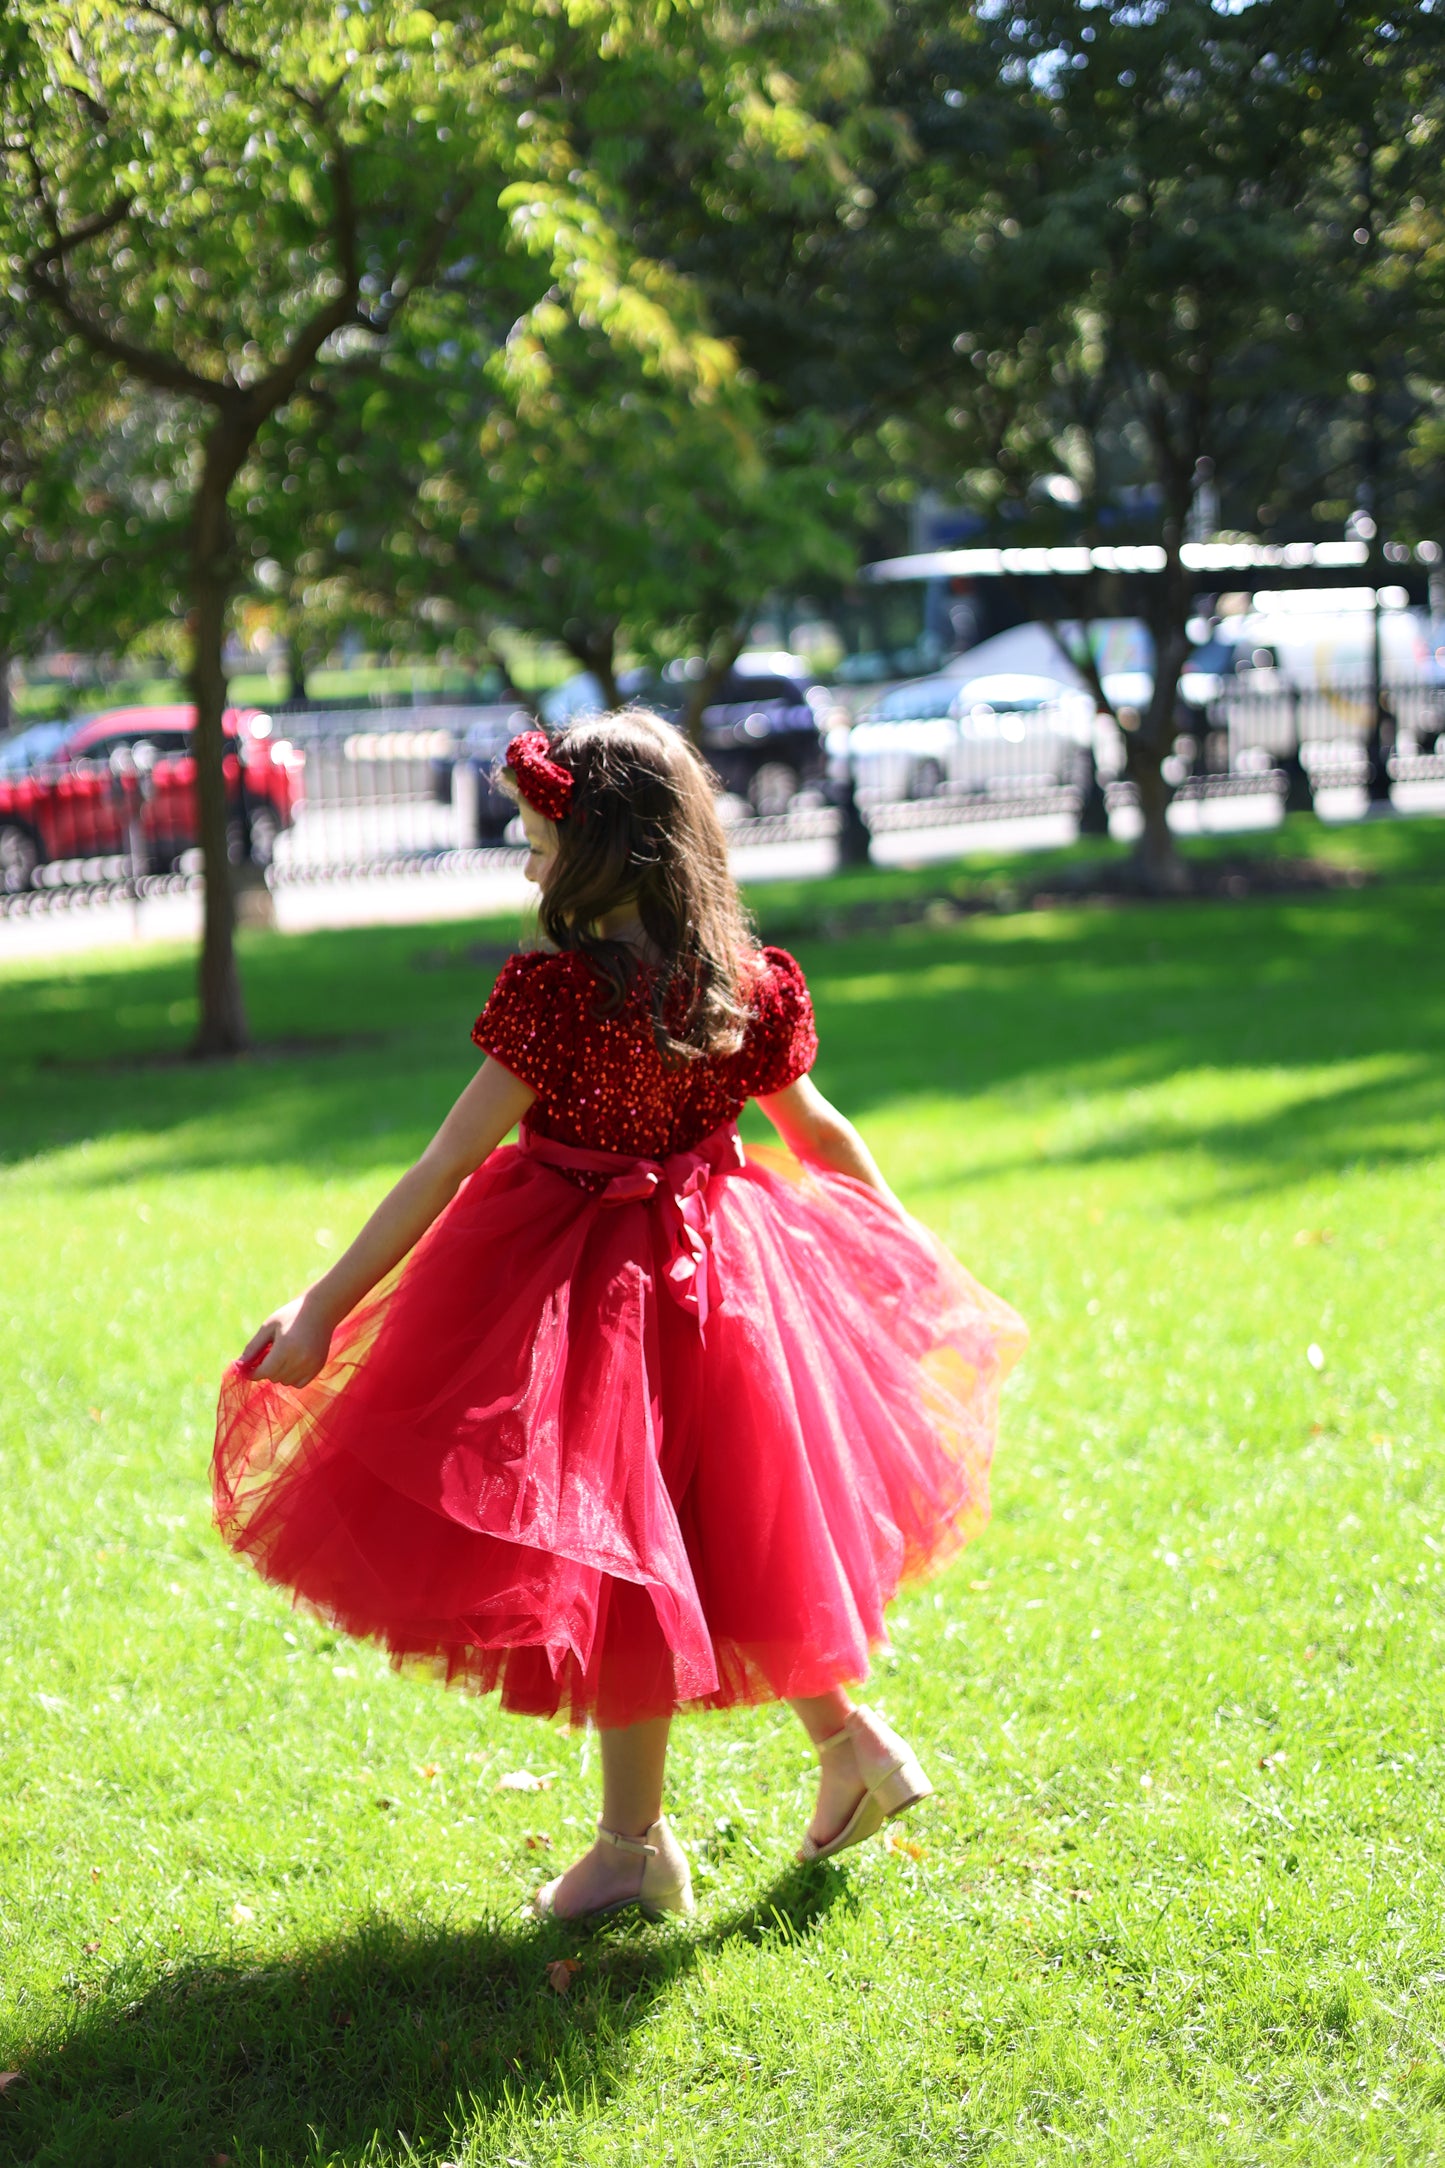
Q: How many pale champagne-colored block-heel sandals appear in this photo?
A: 2